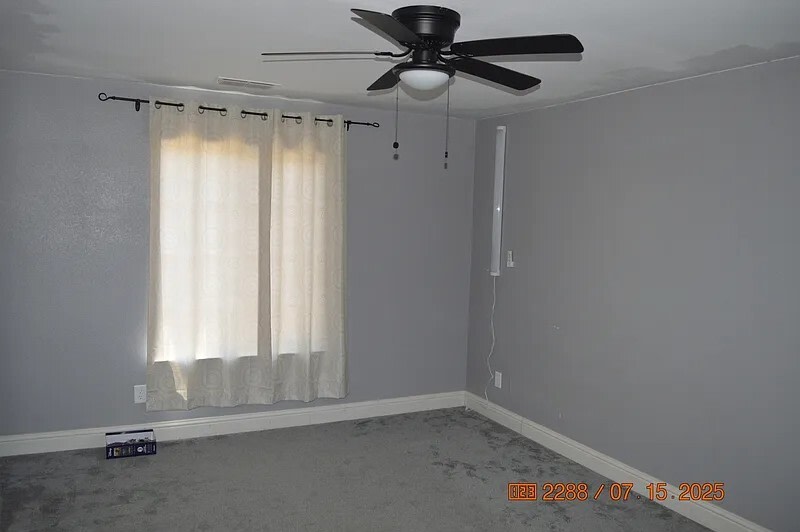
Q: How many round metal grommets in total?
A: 10